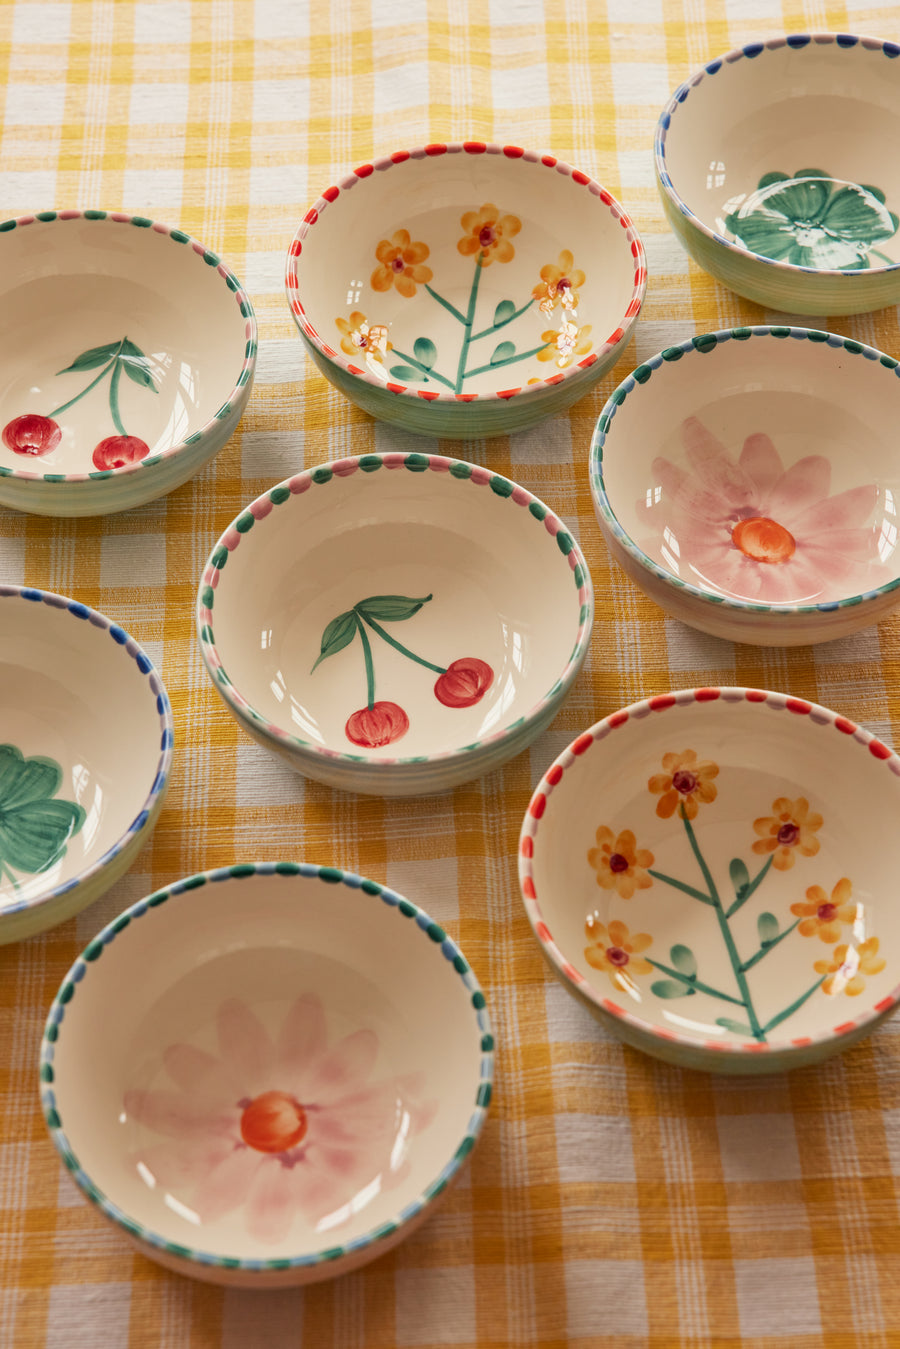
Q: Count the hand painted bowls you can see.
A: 8